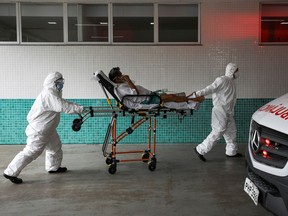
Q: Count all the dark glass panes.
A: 6